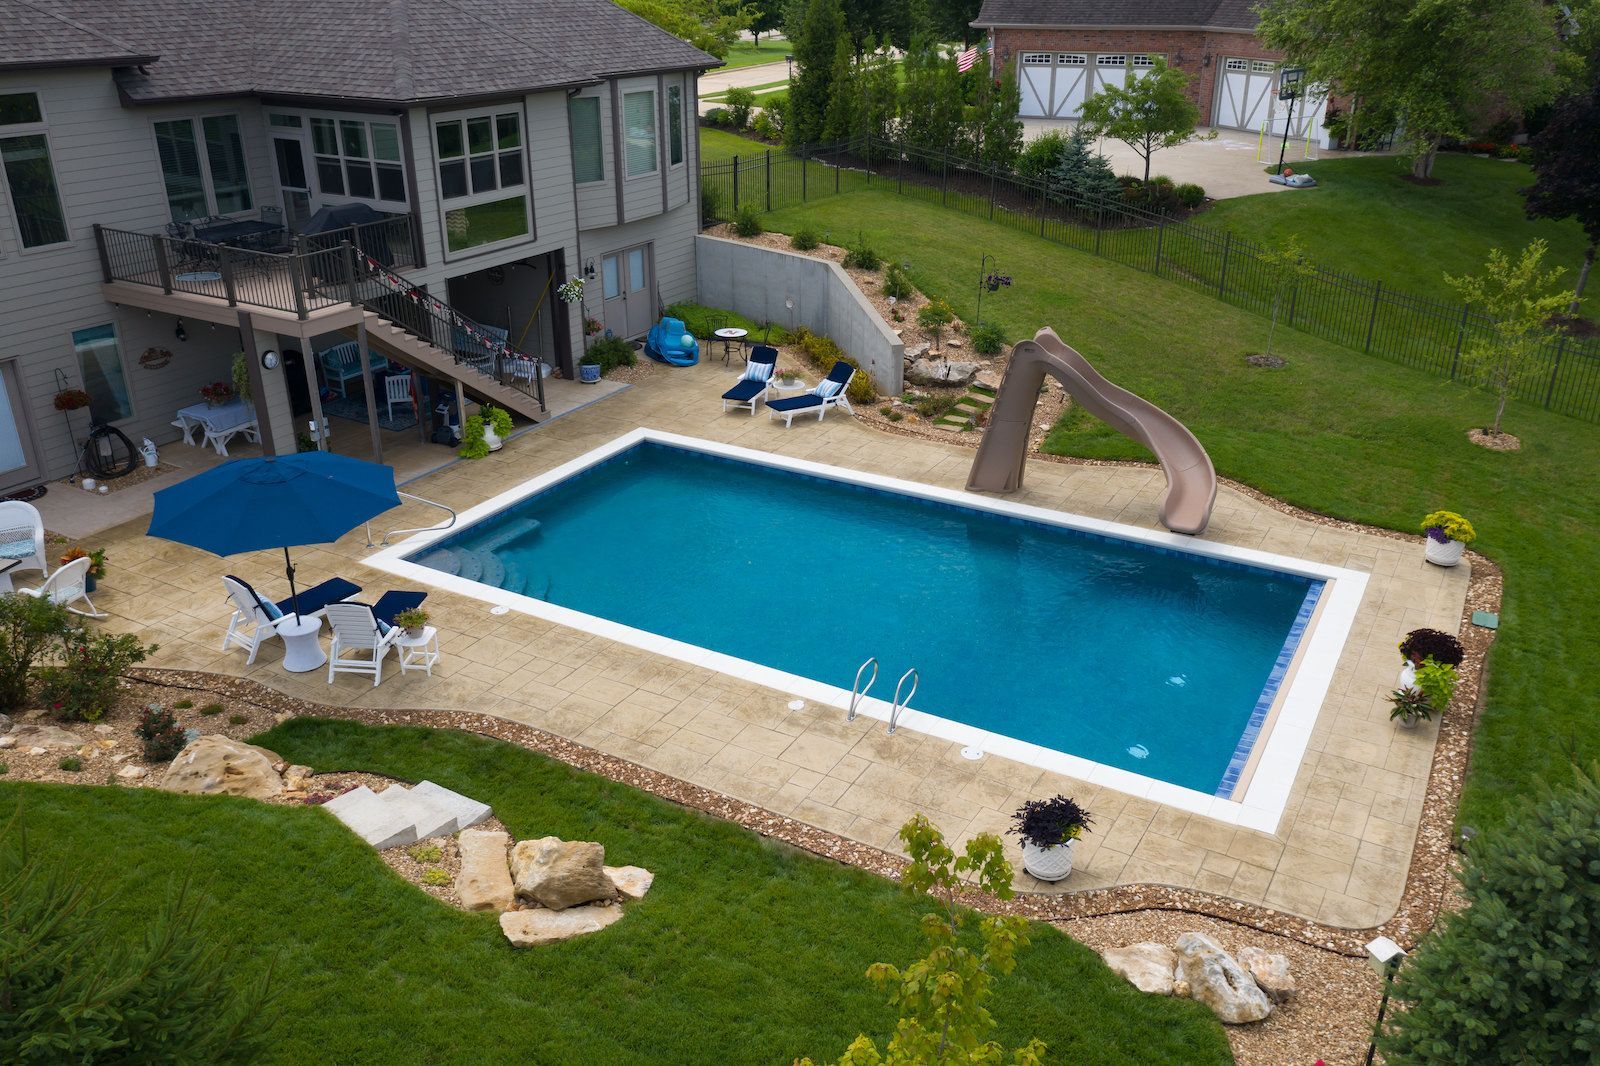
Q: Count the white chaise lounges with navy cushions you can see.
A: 4